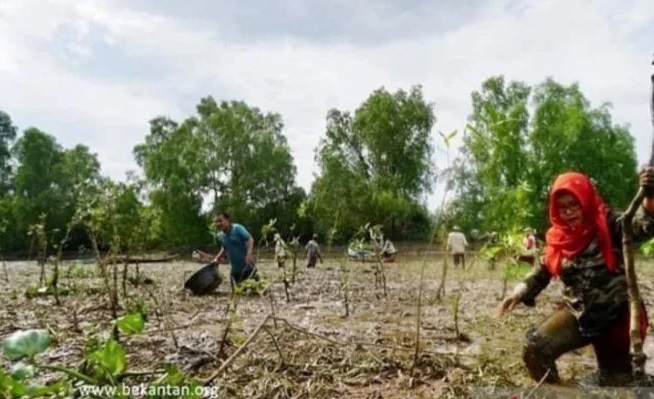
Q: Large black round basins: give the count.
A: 1